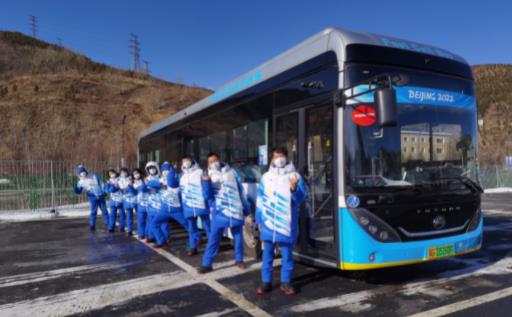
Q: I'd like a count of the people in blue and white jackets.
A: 9